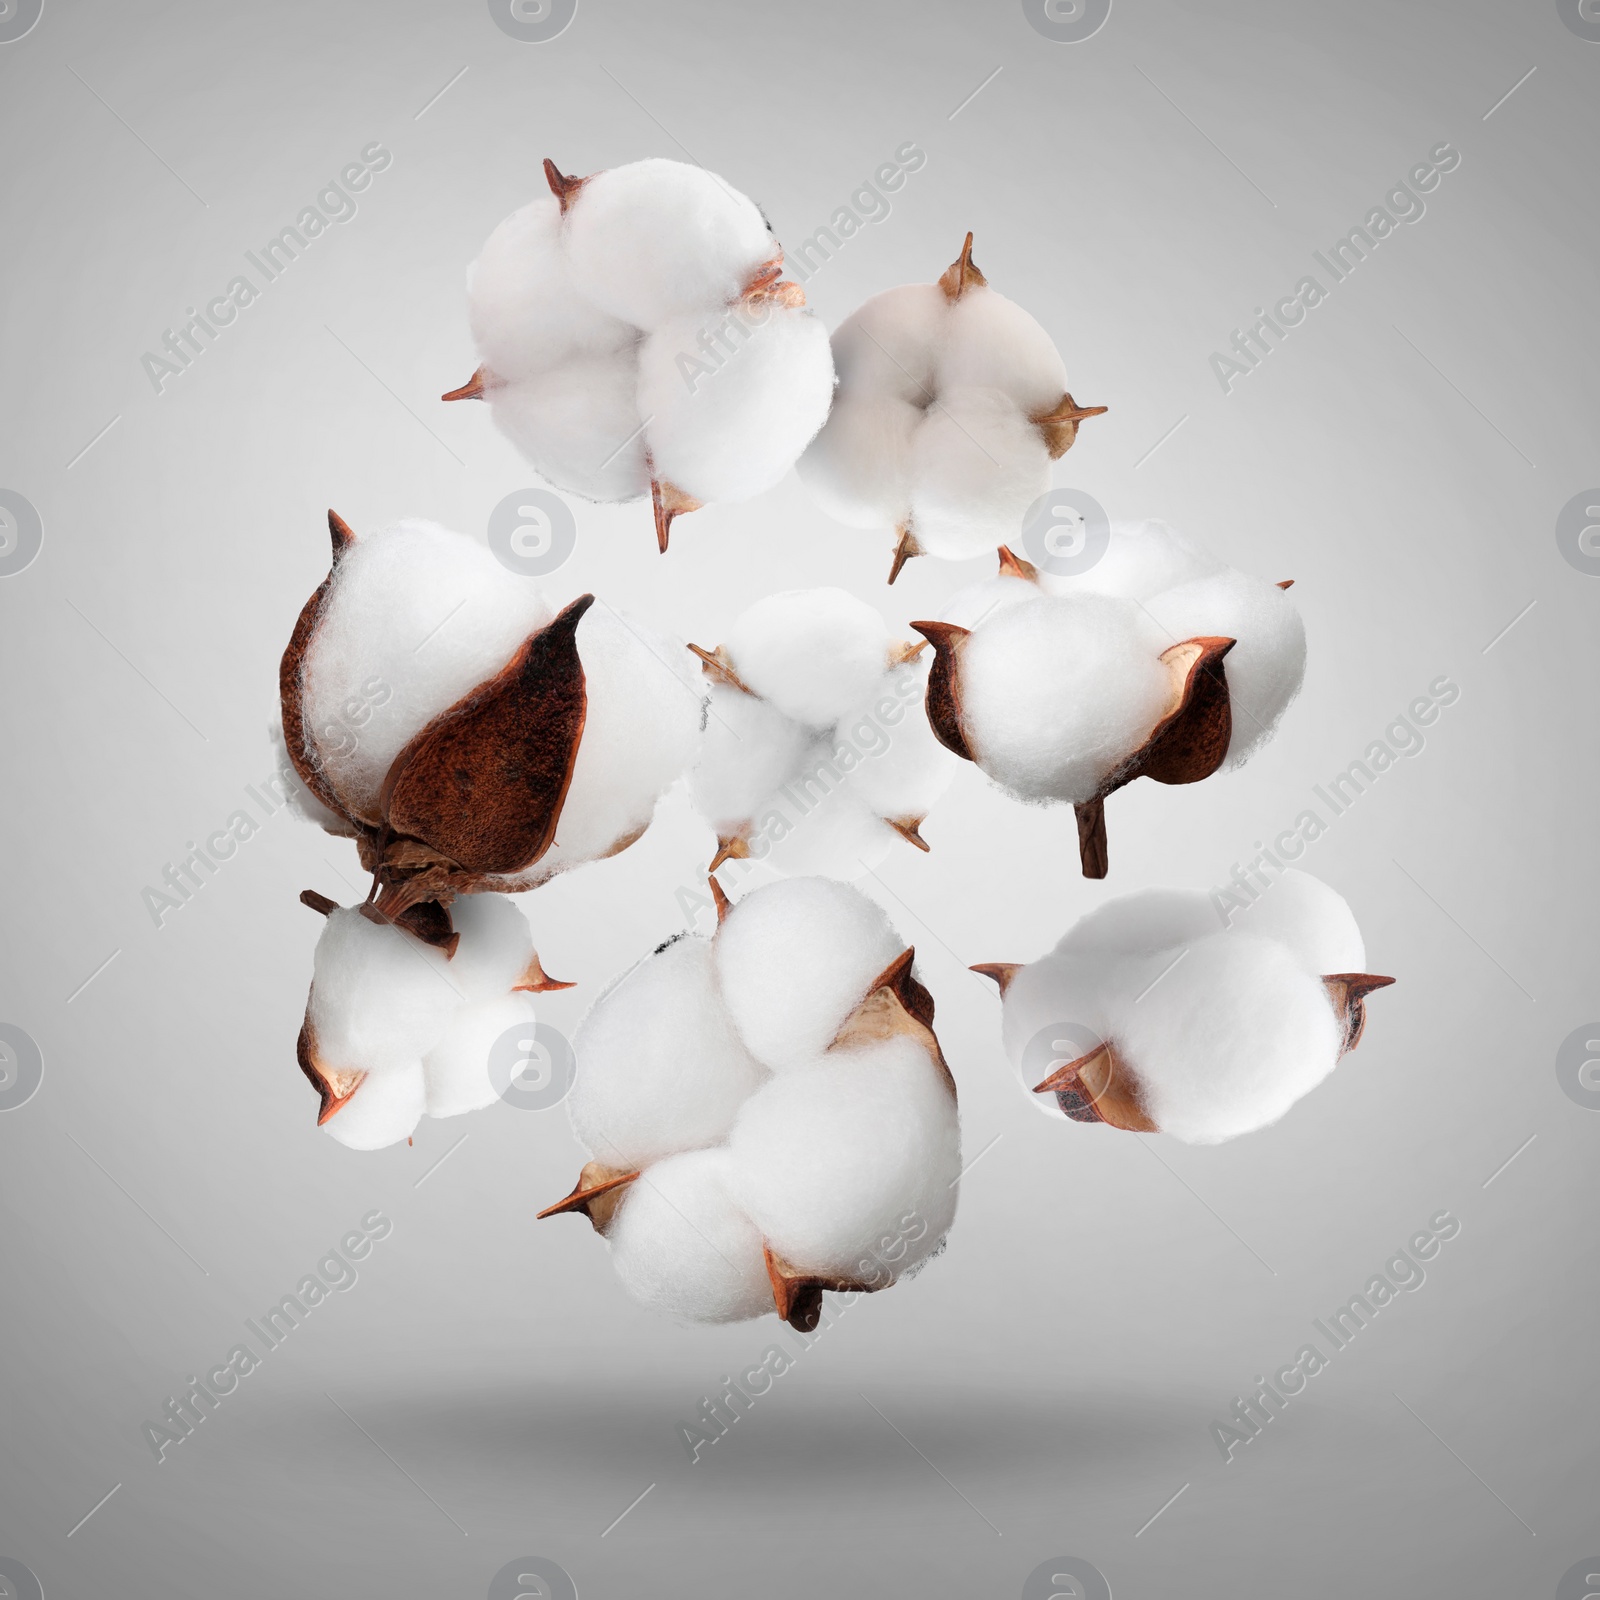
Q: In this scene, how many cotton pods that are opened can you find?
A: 8